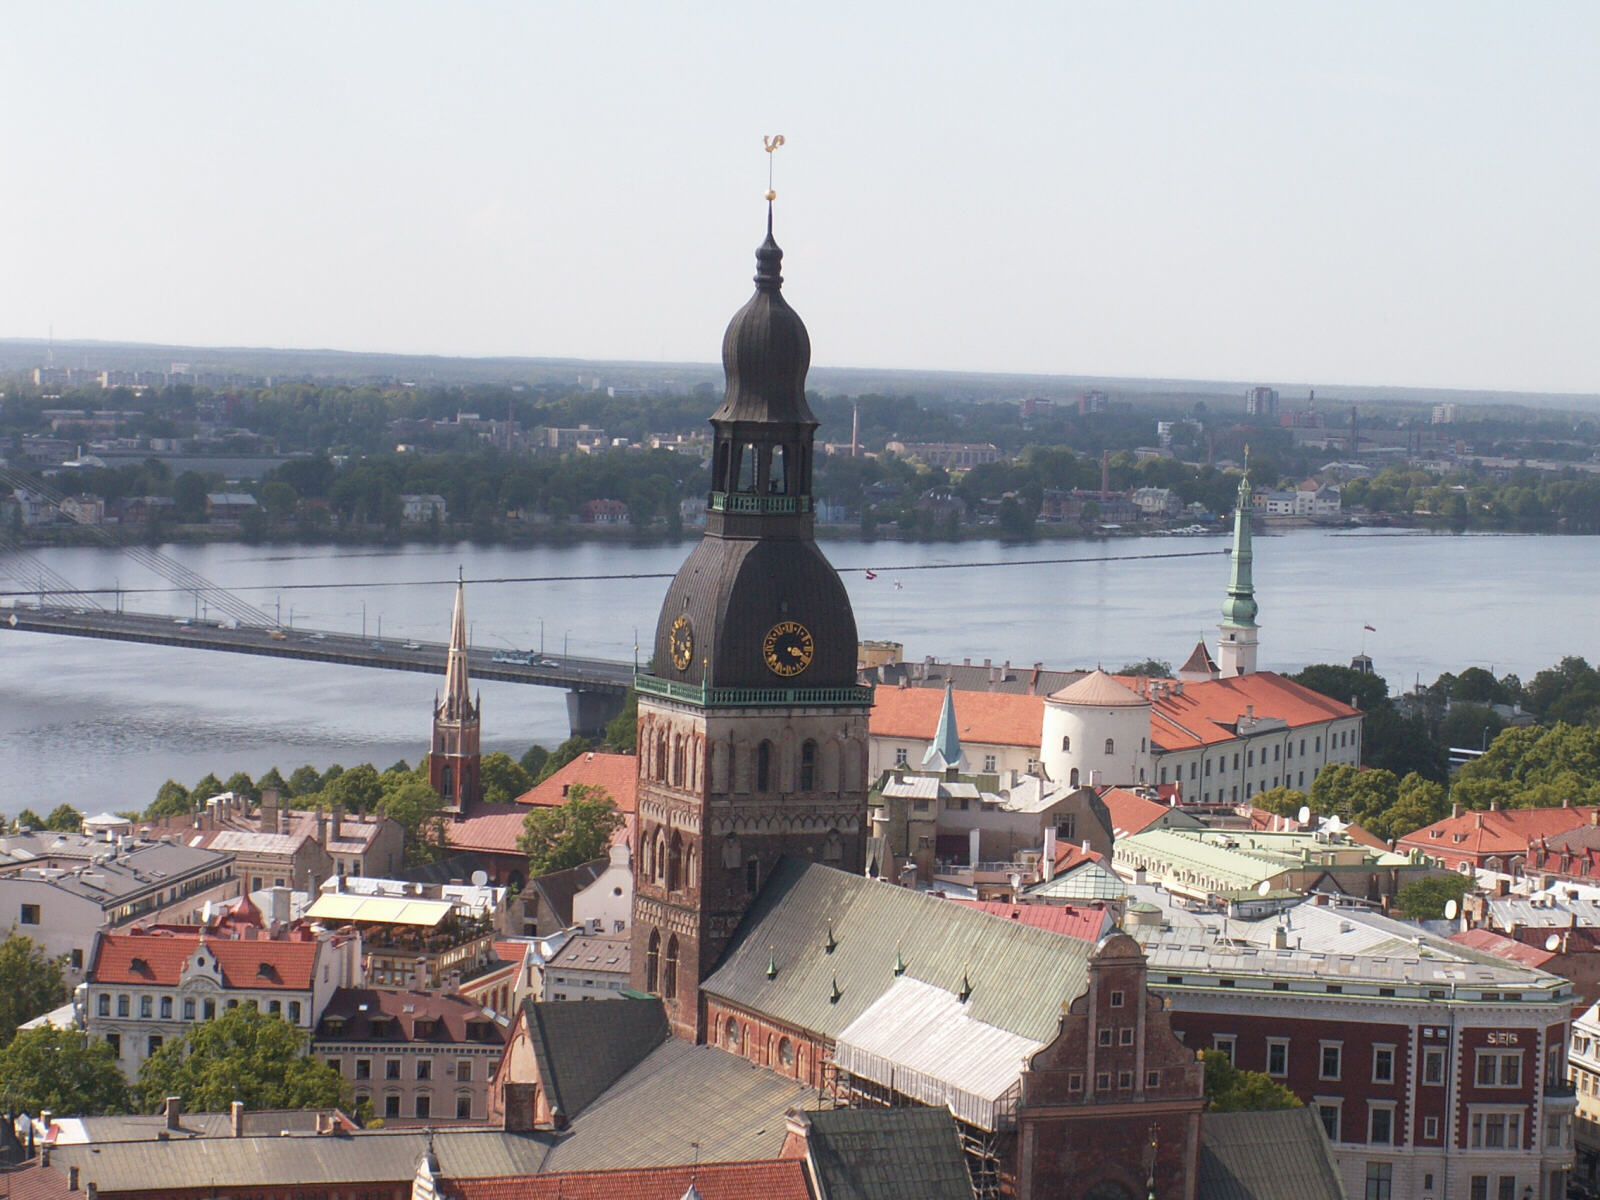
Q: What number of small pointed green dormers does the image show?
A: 5